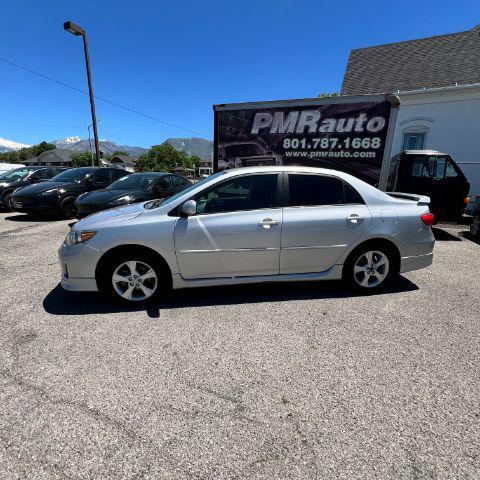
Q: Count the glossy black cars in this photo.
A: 3